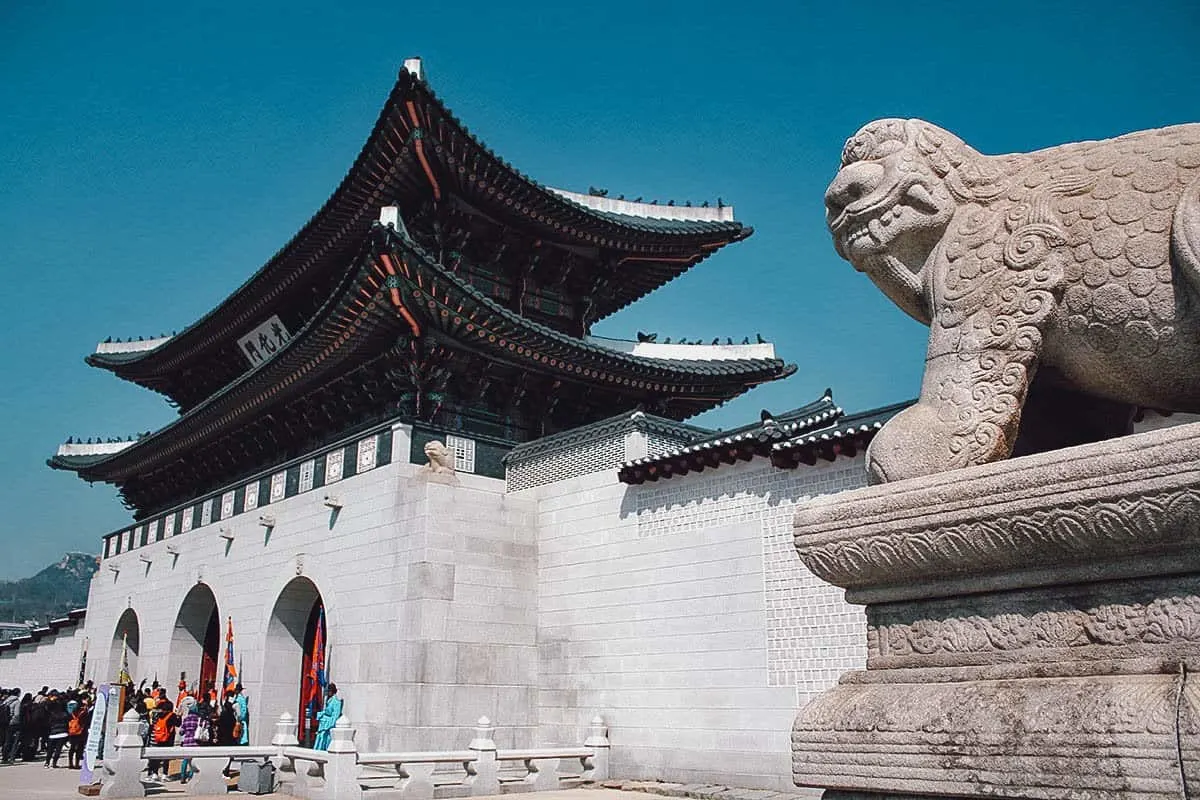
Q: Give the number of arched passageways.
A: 3